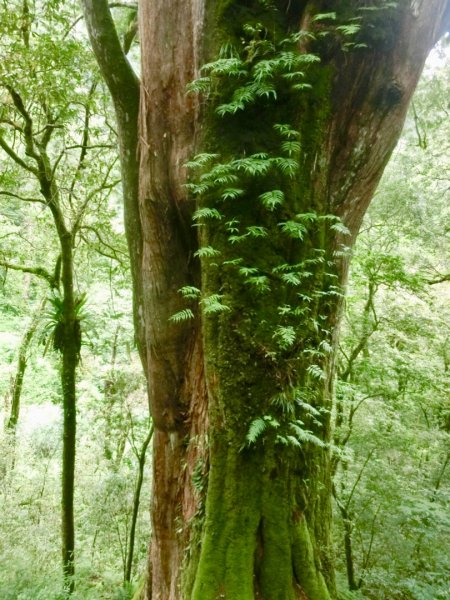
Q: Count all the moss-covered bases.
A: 1